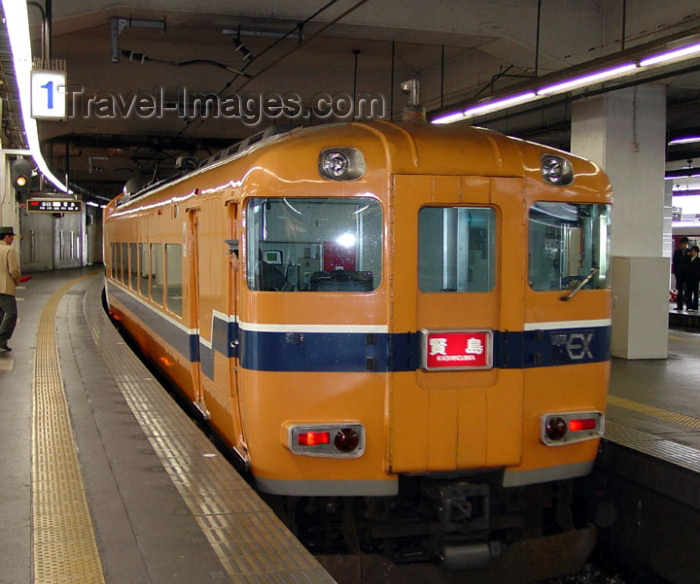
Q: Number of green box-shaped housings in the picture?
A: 0